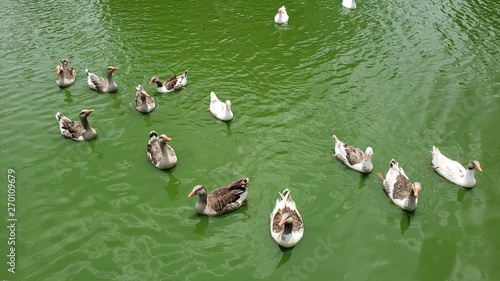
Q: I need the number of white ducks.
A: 4